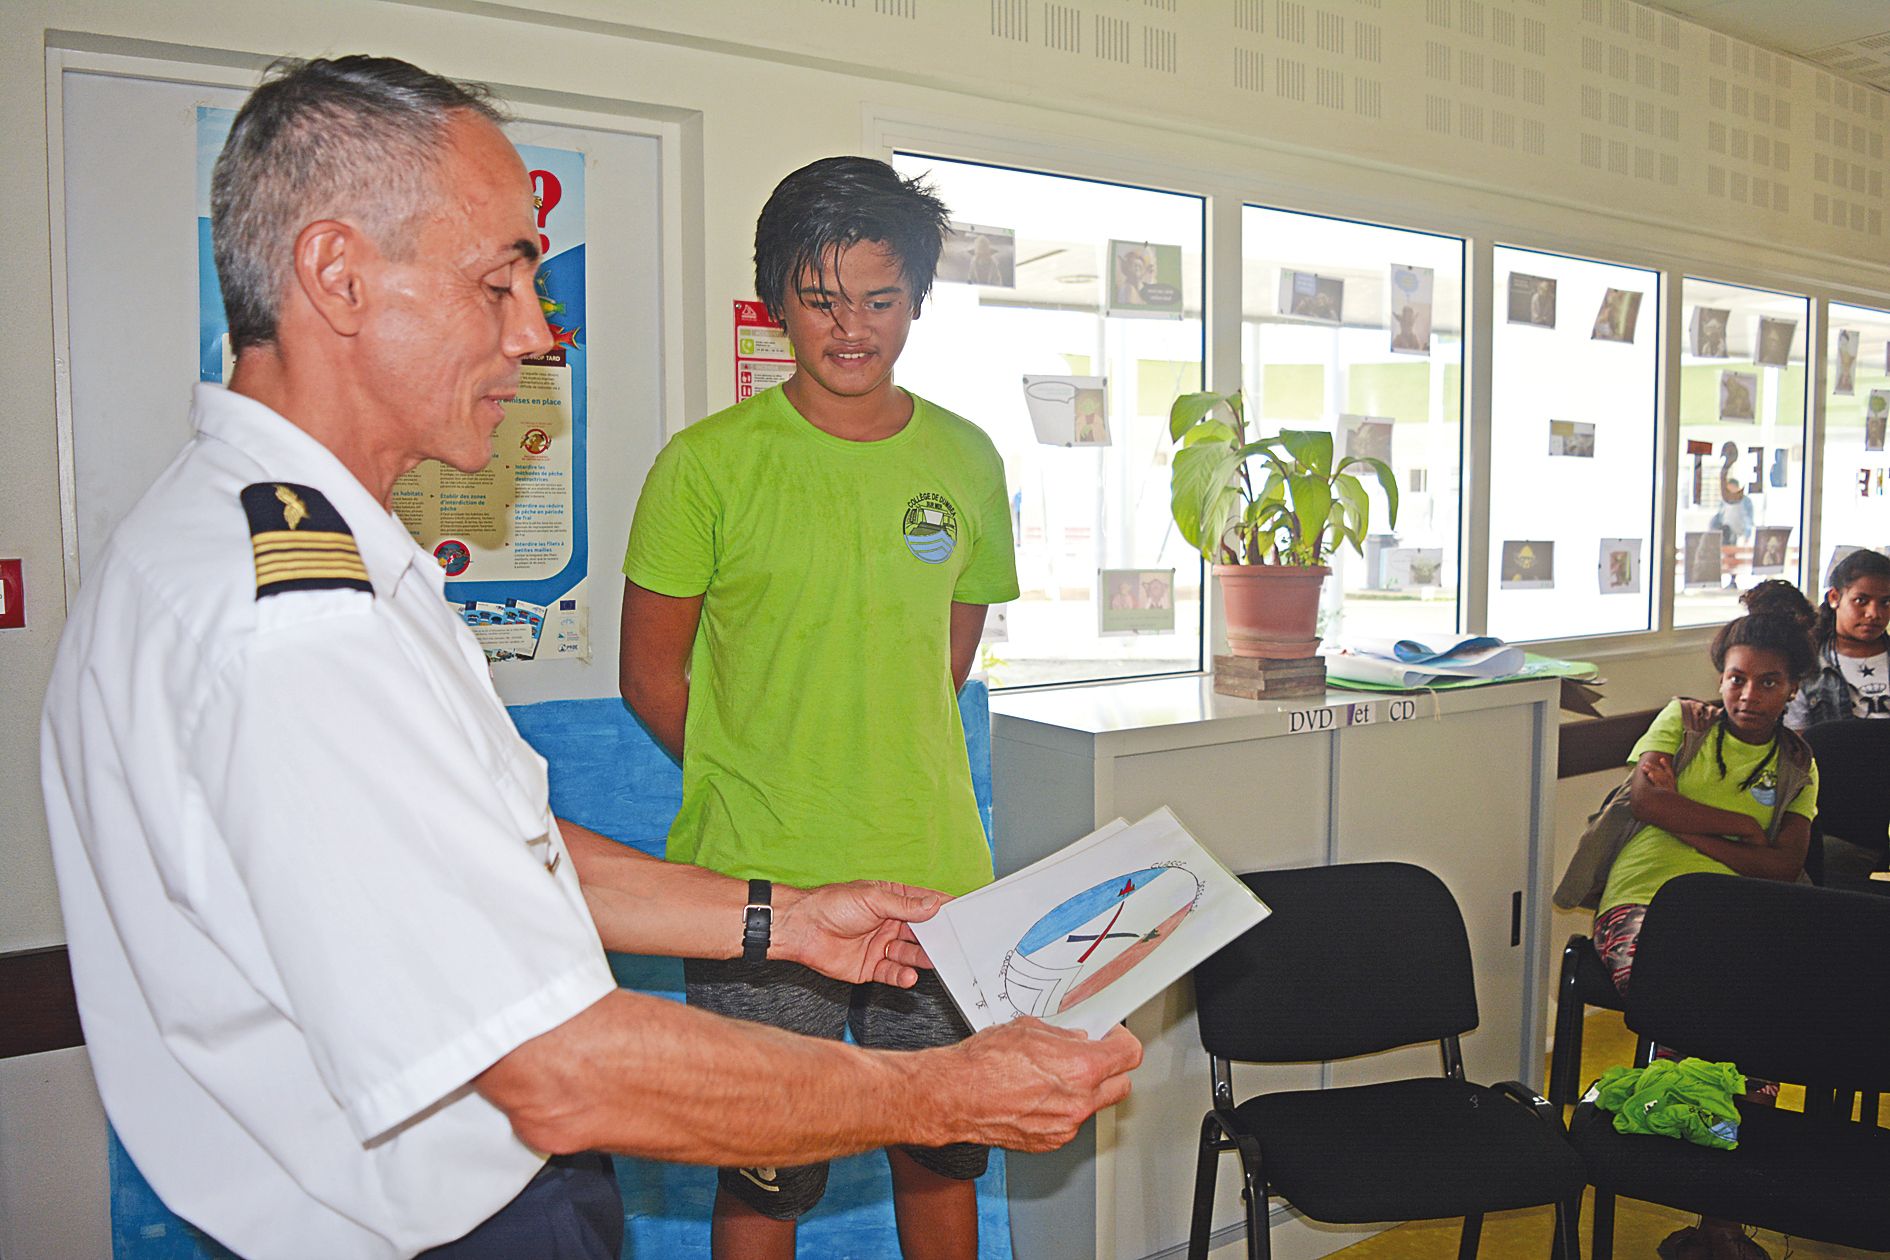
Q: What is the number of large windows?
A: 5